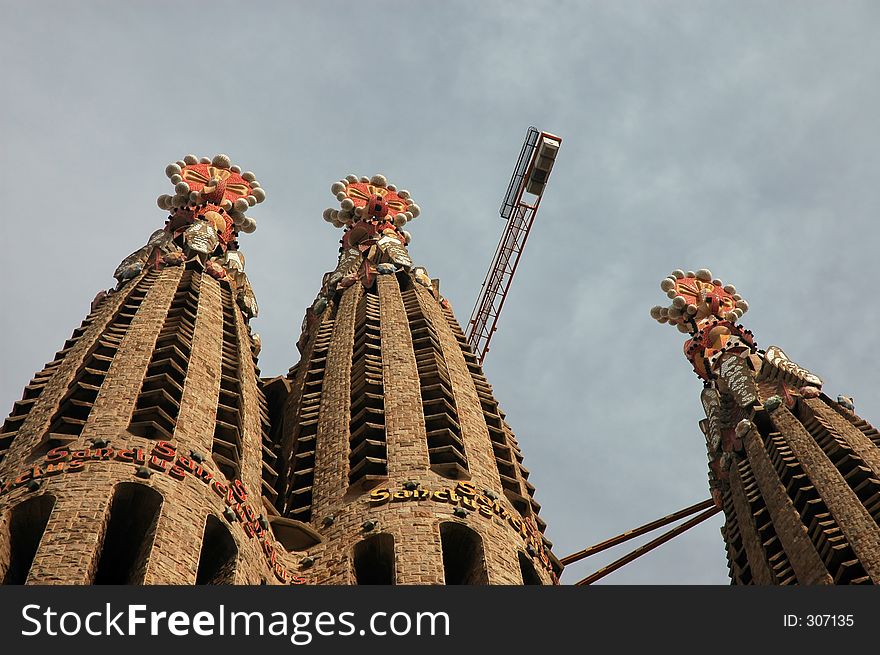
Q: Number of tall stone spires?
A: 3